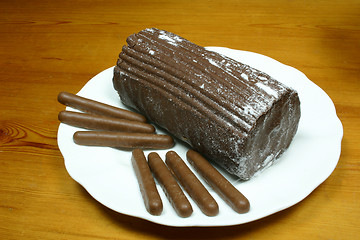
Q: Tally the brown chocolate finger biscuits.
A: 7